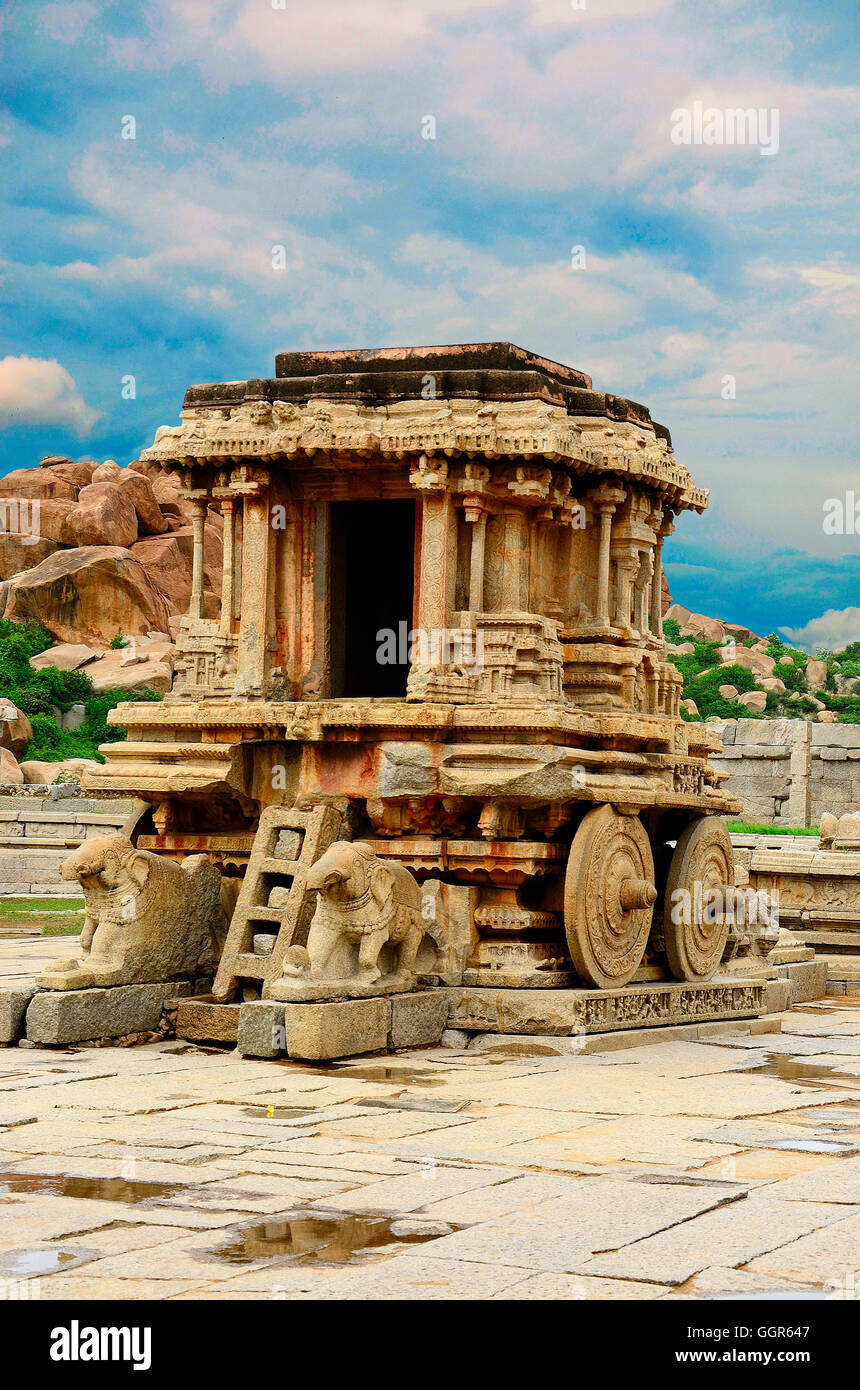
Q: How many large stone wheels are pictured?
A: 2